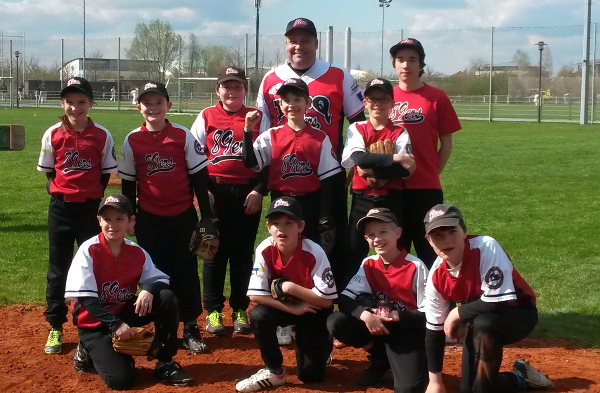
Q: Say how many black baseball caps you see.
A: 11